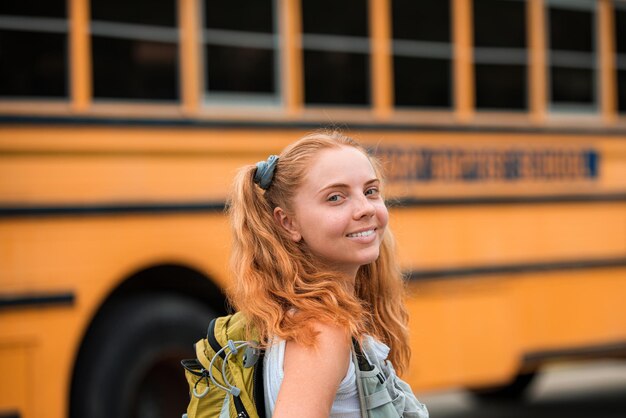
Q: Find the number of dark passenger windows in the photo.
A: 8